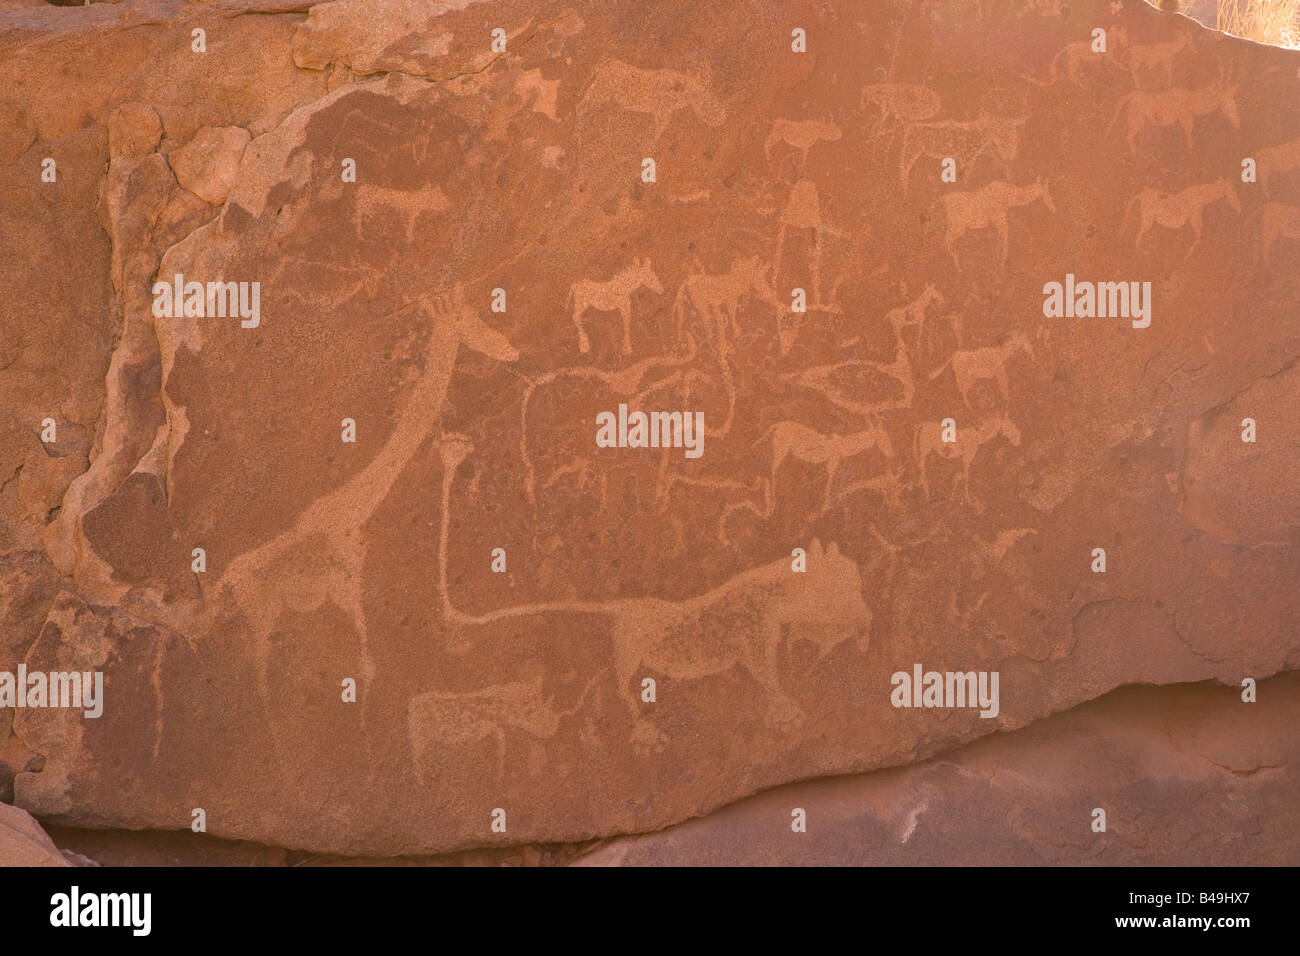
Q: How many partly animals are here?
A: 2